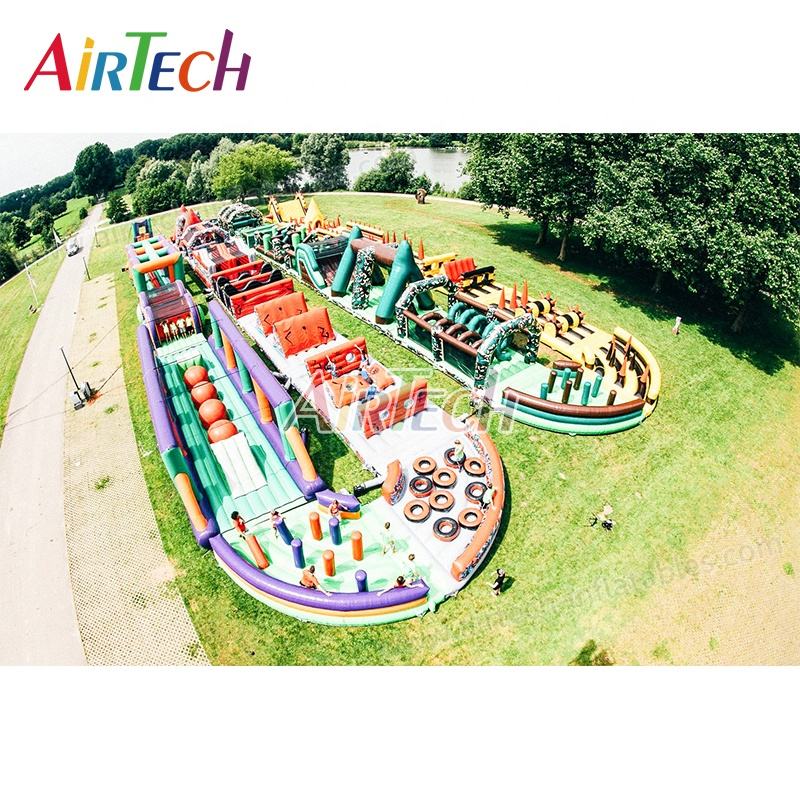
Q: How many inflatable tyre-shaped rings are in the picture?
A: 10